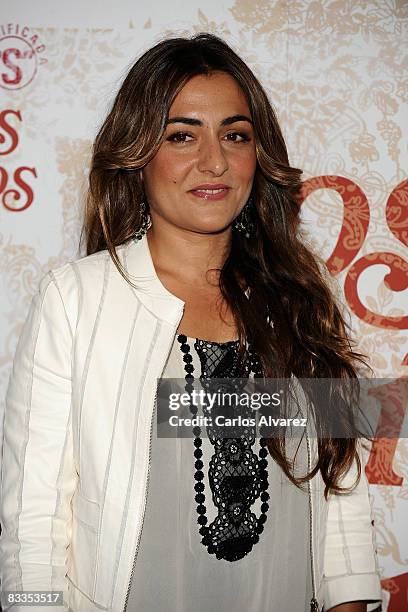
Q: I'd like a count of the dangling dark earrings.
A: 2